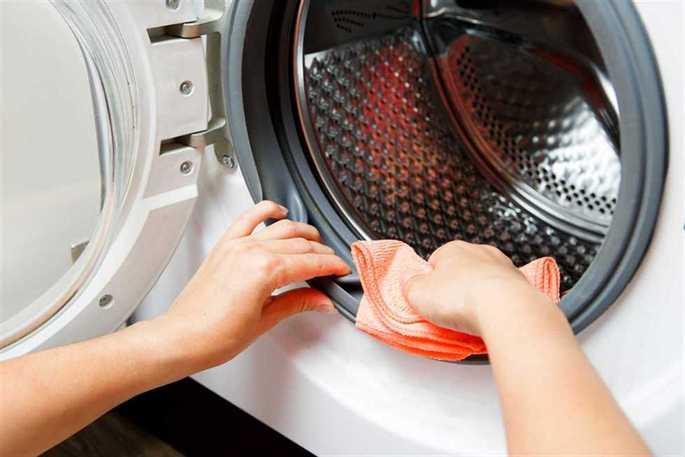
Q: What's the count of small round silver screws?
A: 5